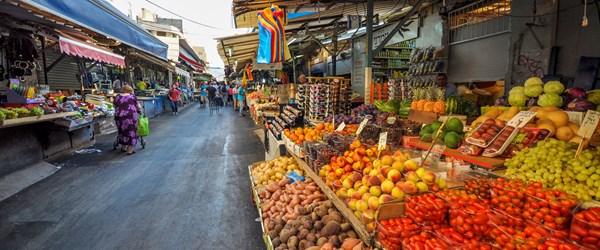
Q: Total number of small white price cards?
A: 5